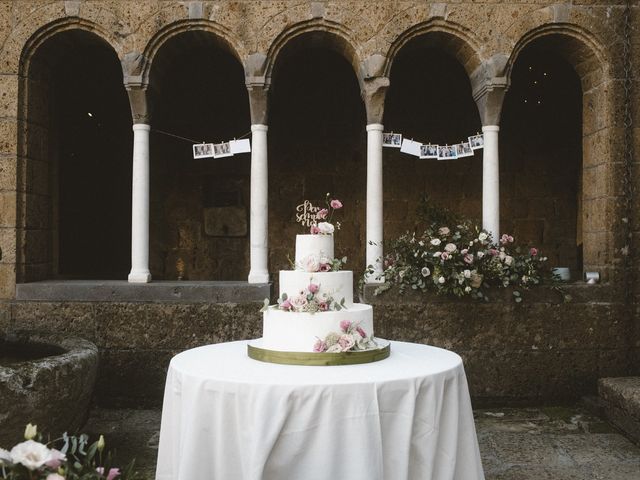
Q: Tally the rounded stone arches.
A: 5